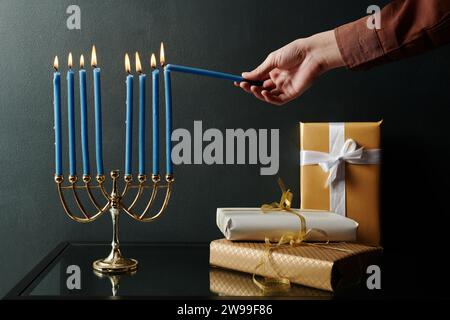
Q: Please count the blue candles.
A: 9